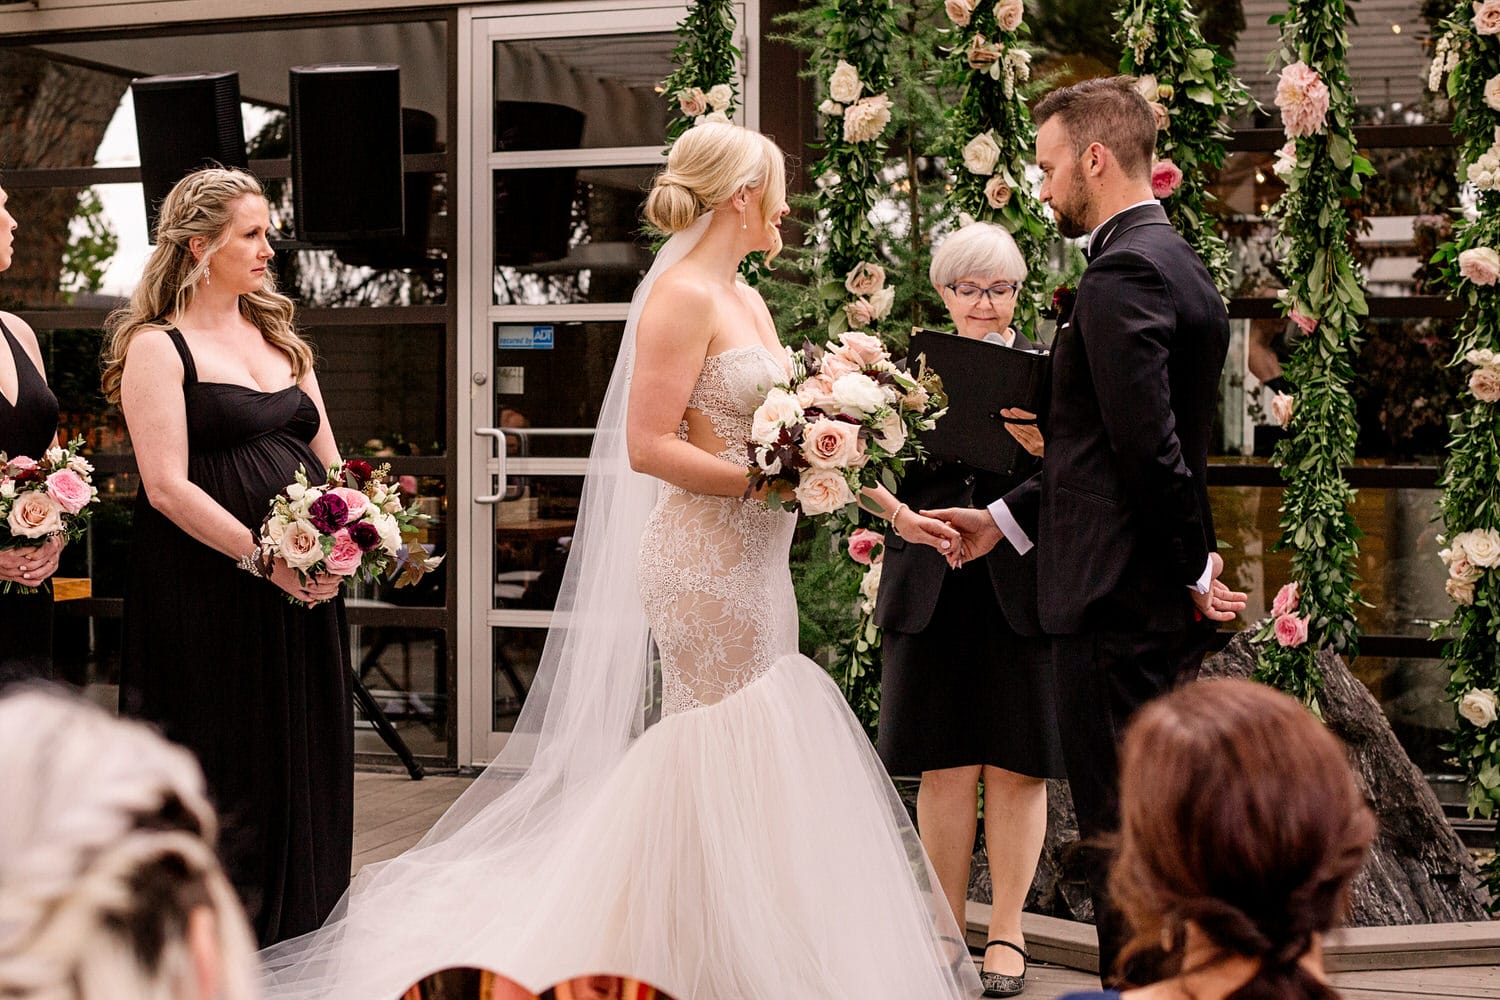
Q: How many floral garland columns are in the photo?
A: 6